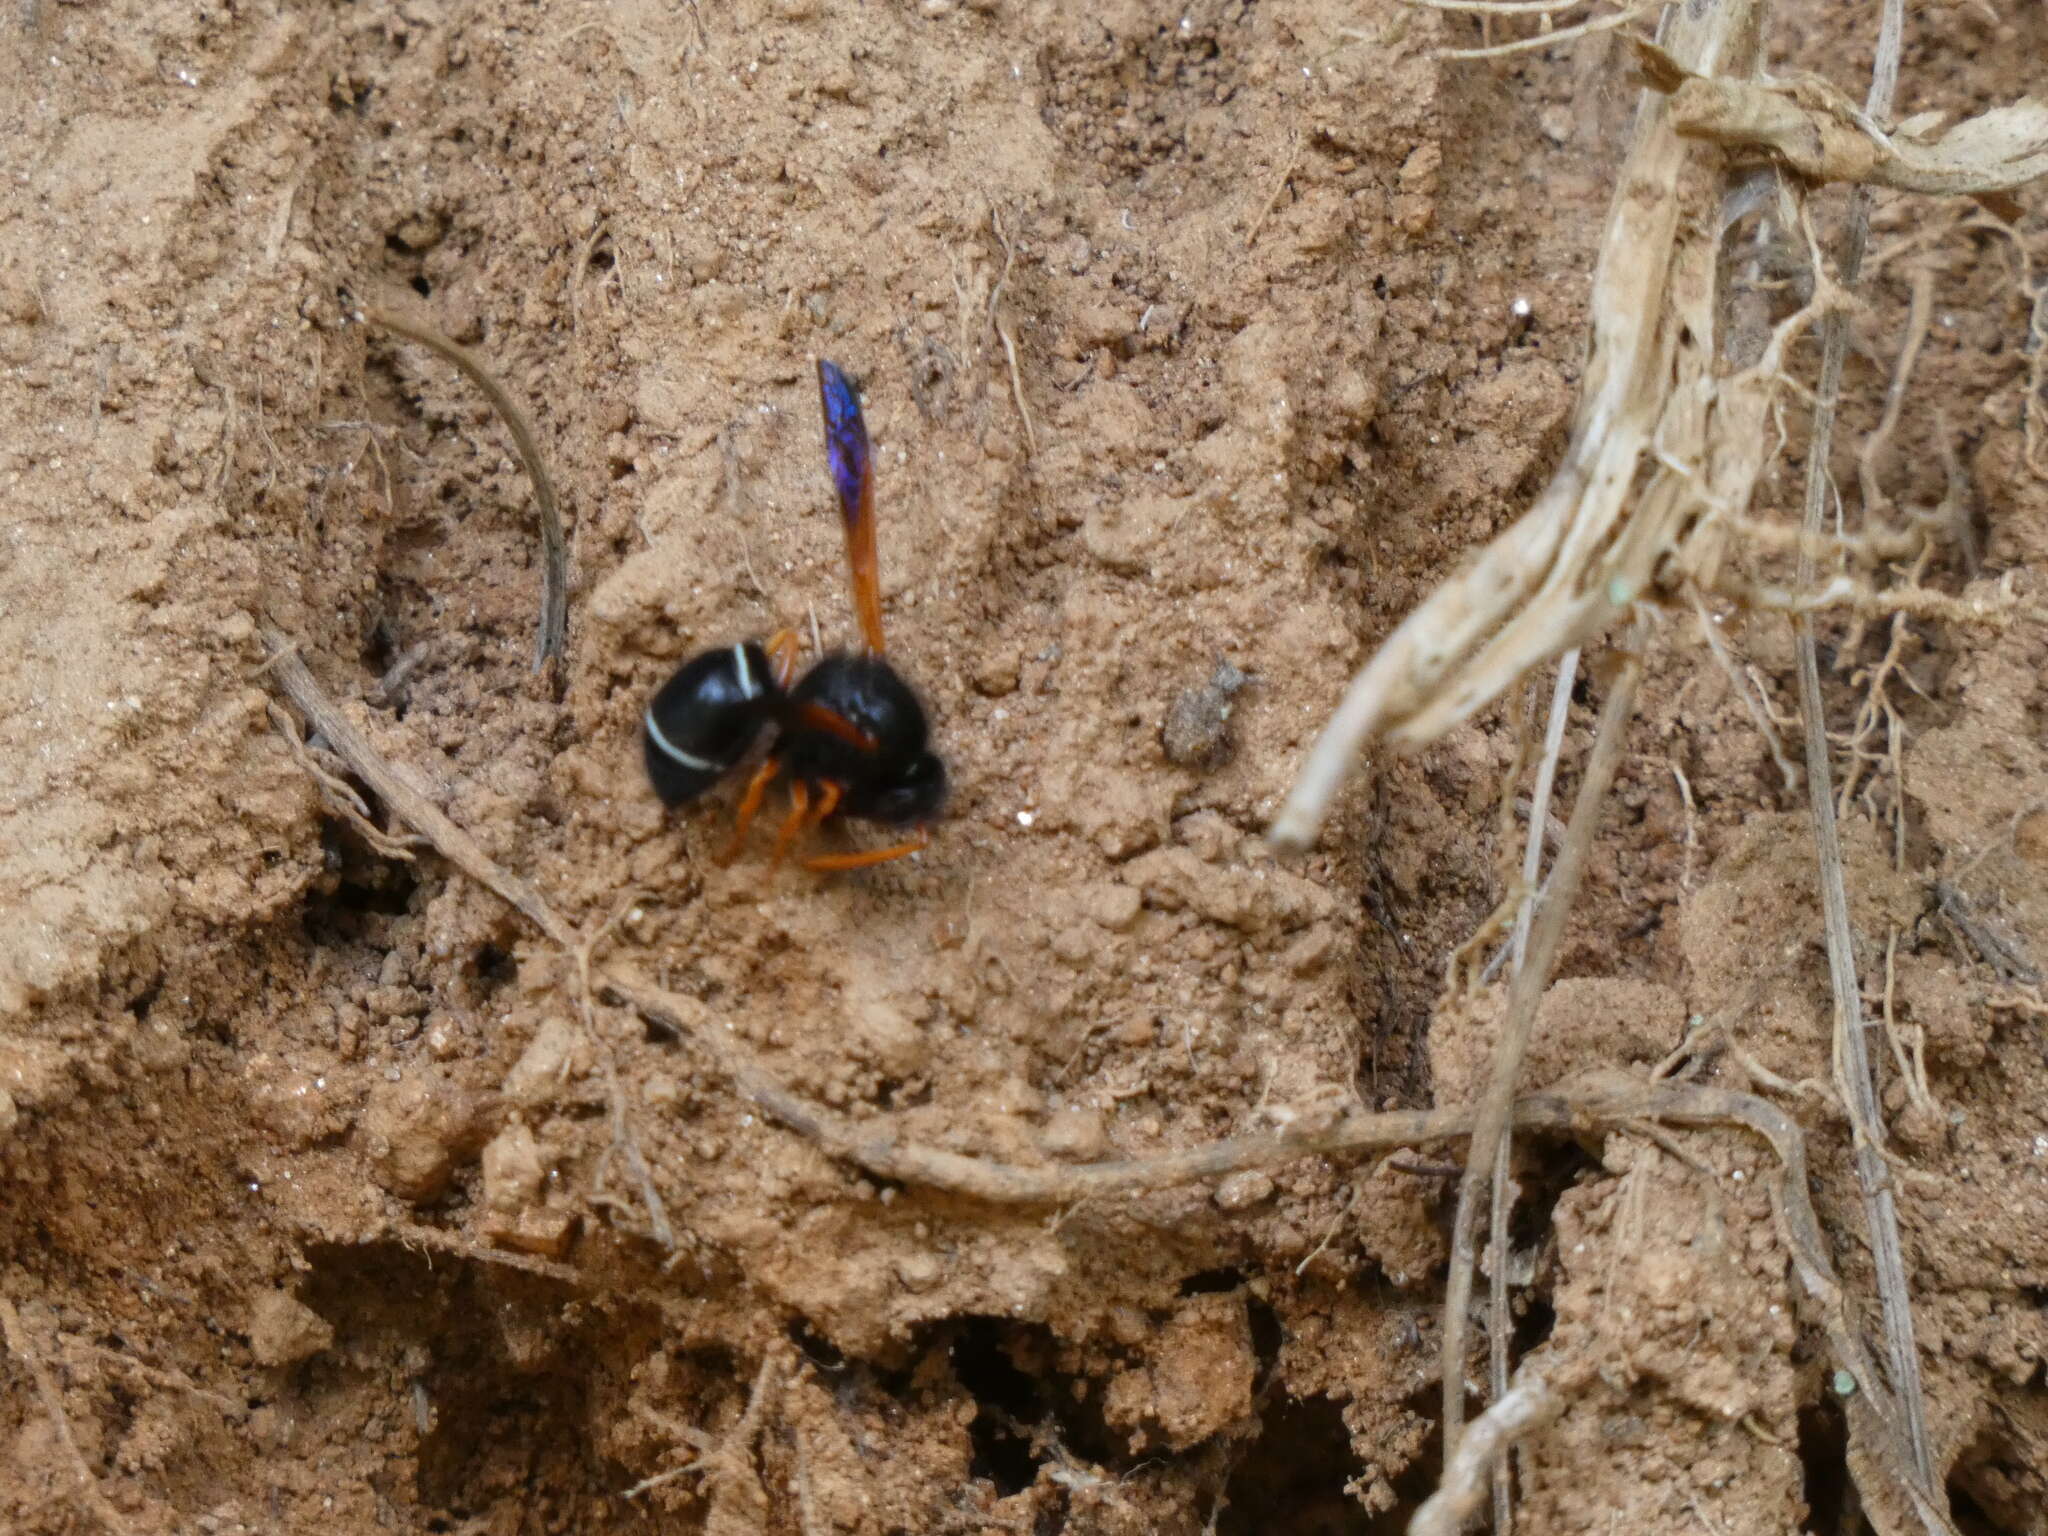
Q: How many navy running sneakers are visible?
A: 0